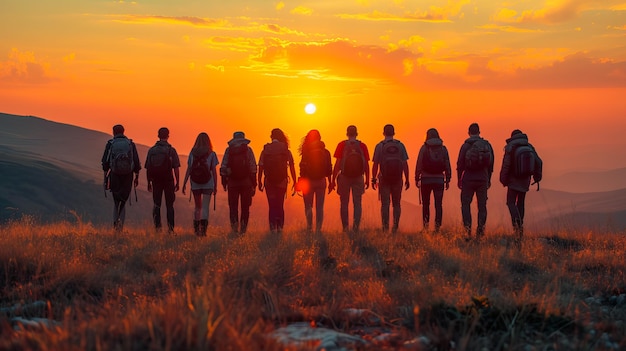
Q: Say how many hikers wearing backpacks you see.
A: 11